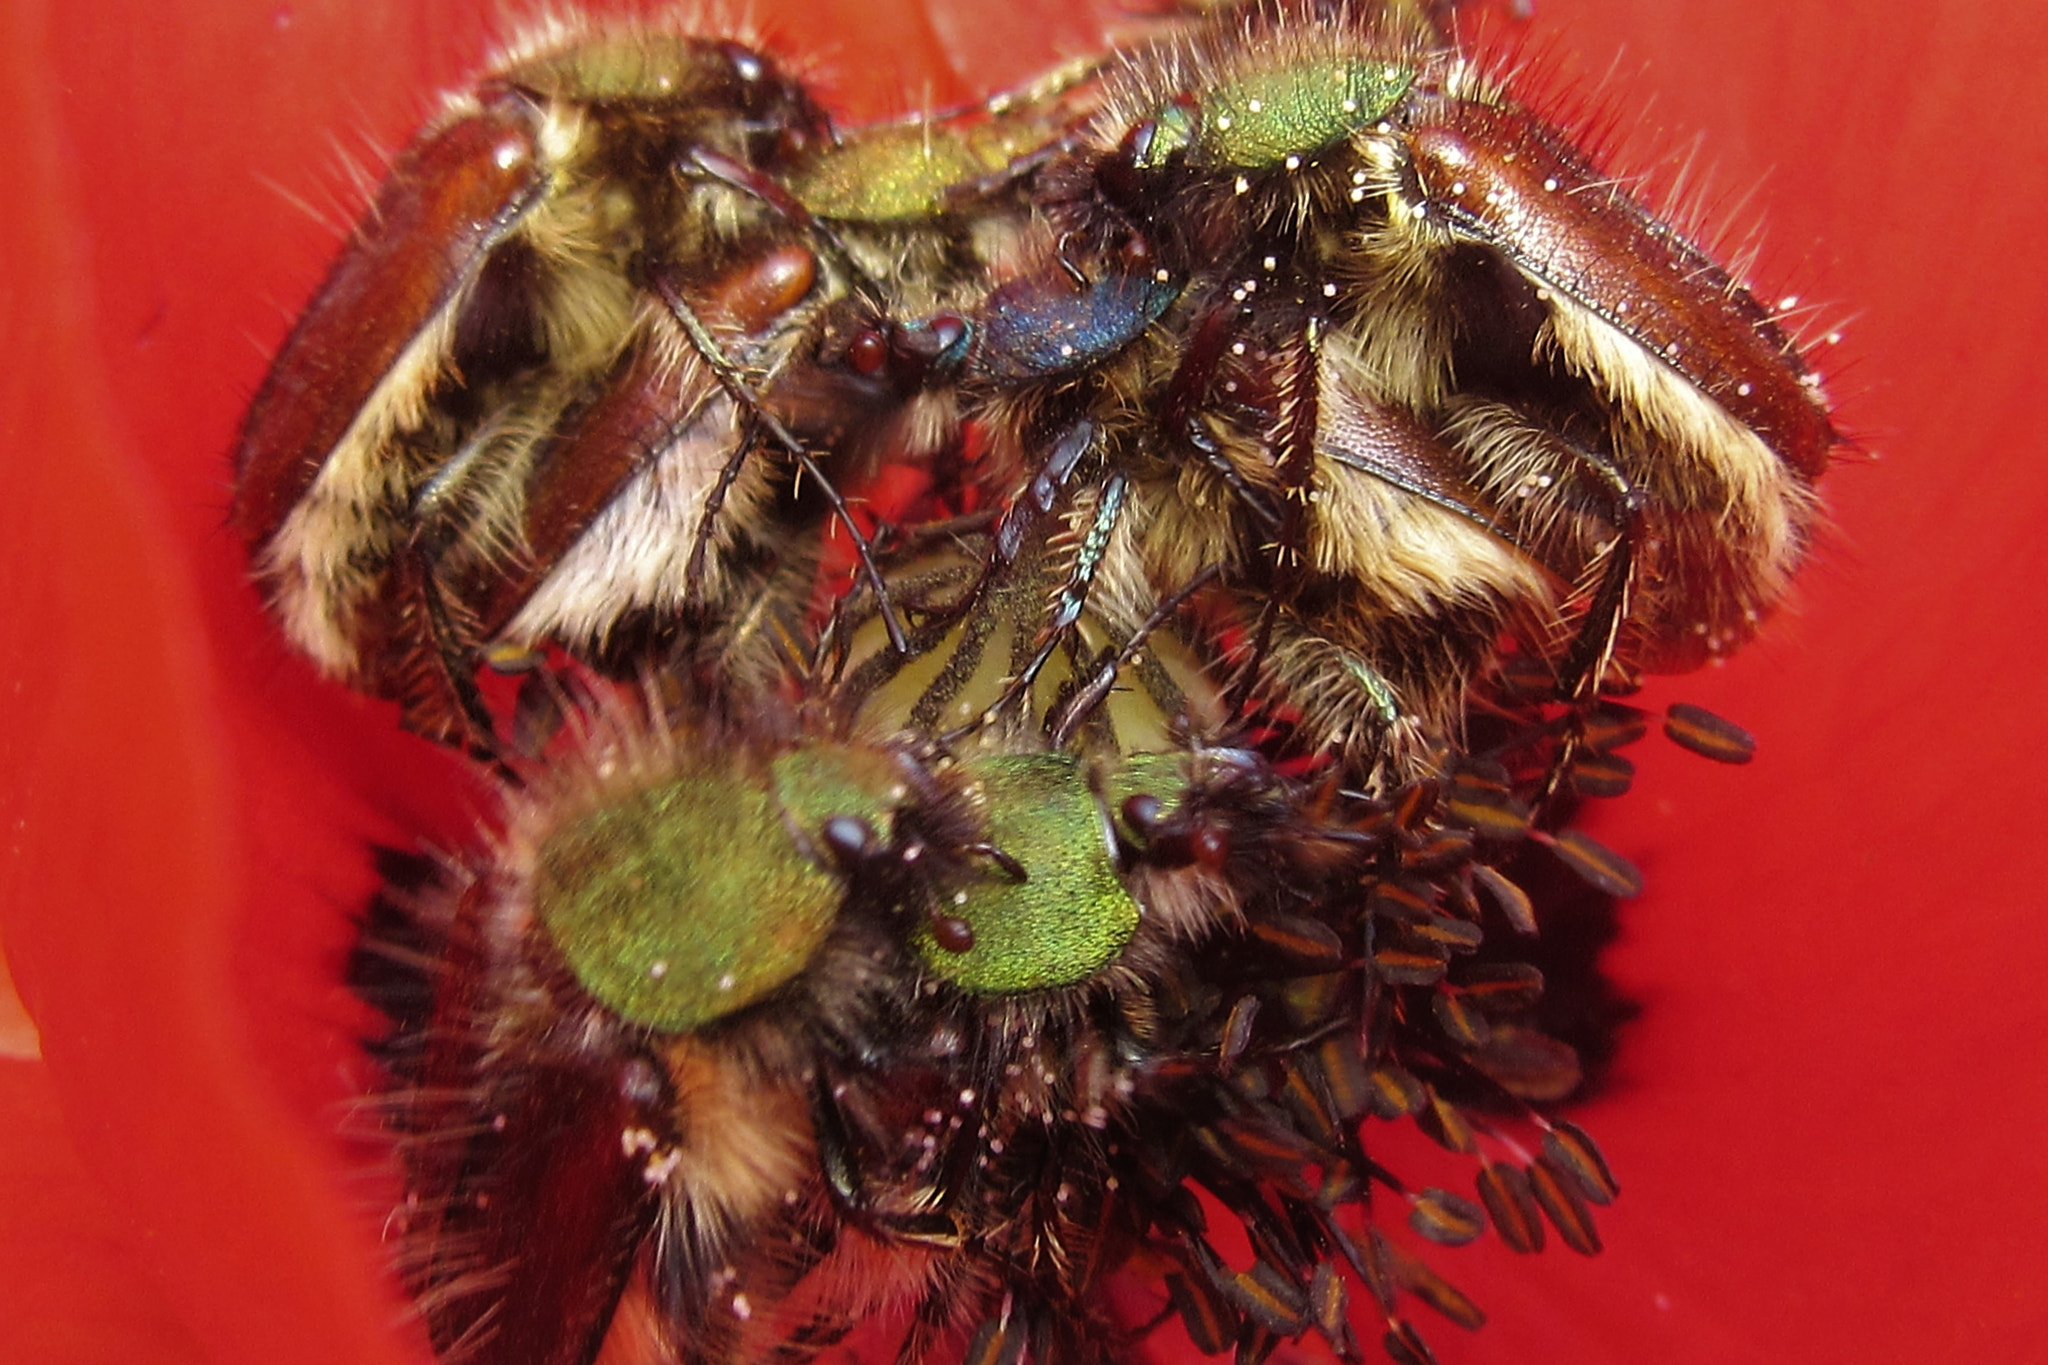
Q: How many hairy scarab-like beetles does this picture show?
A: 6